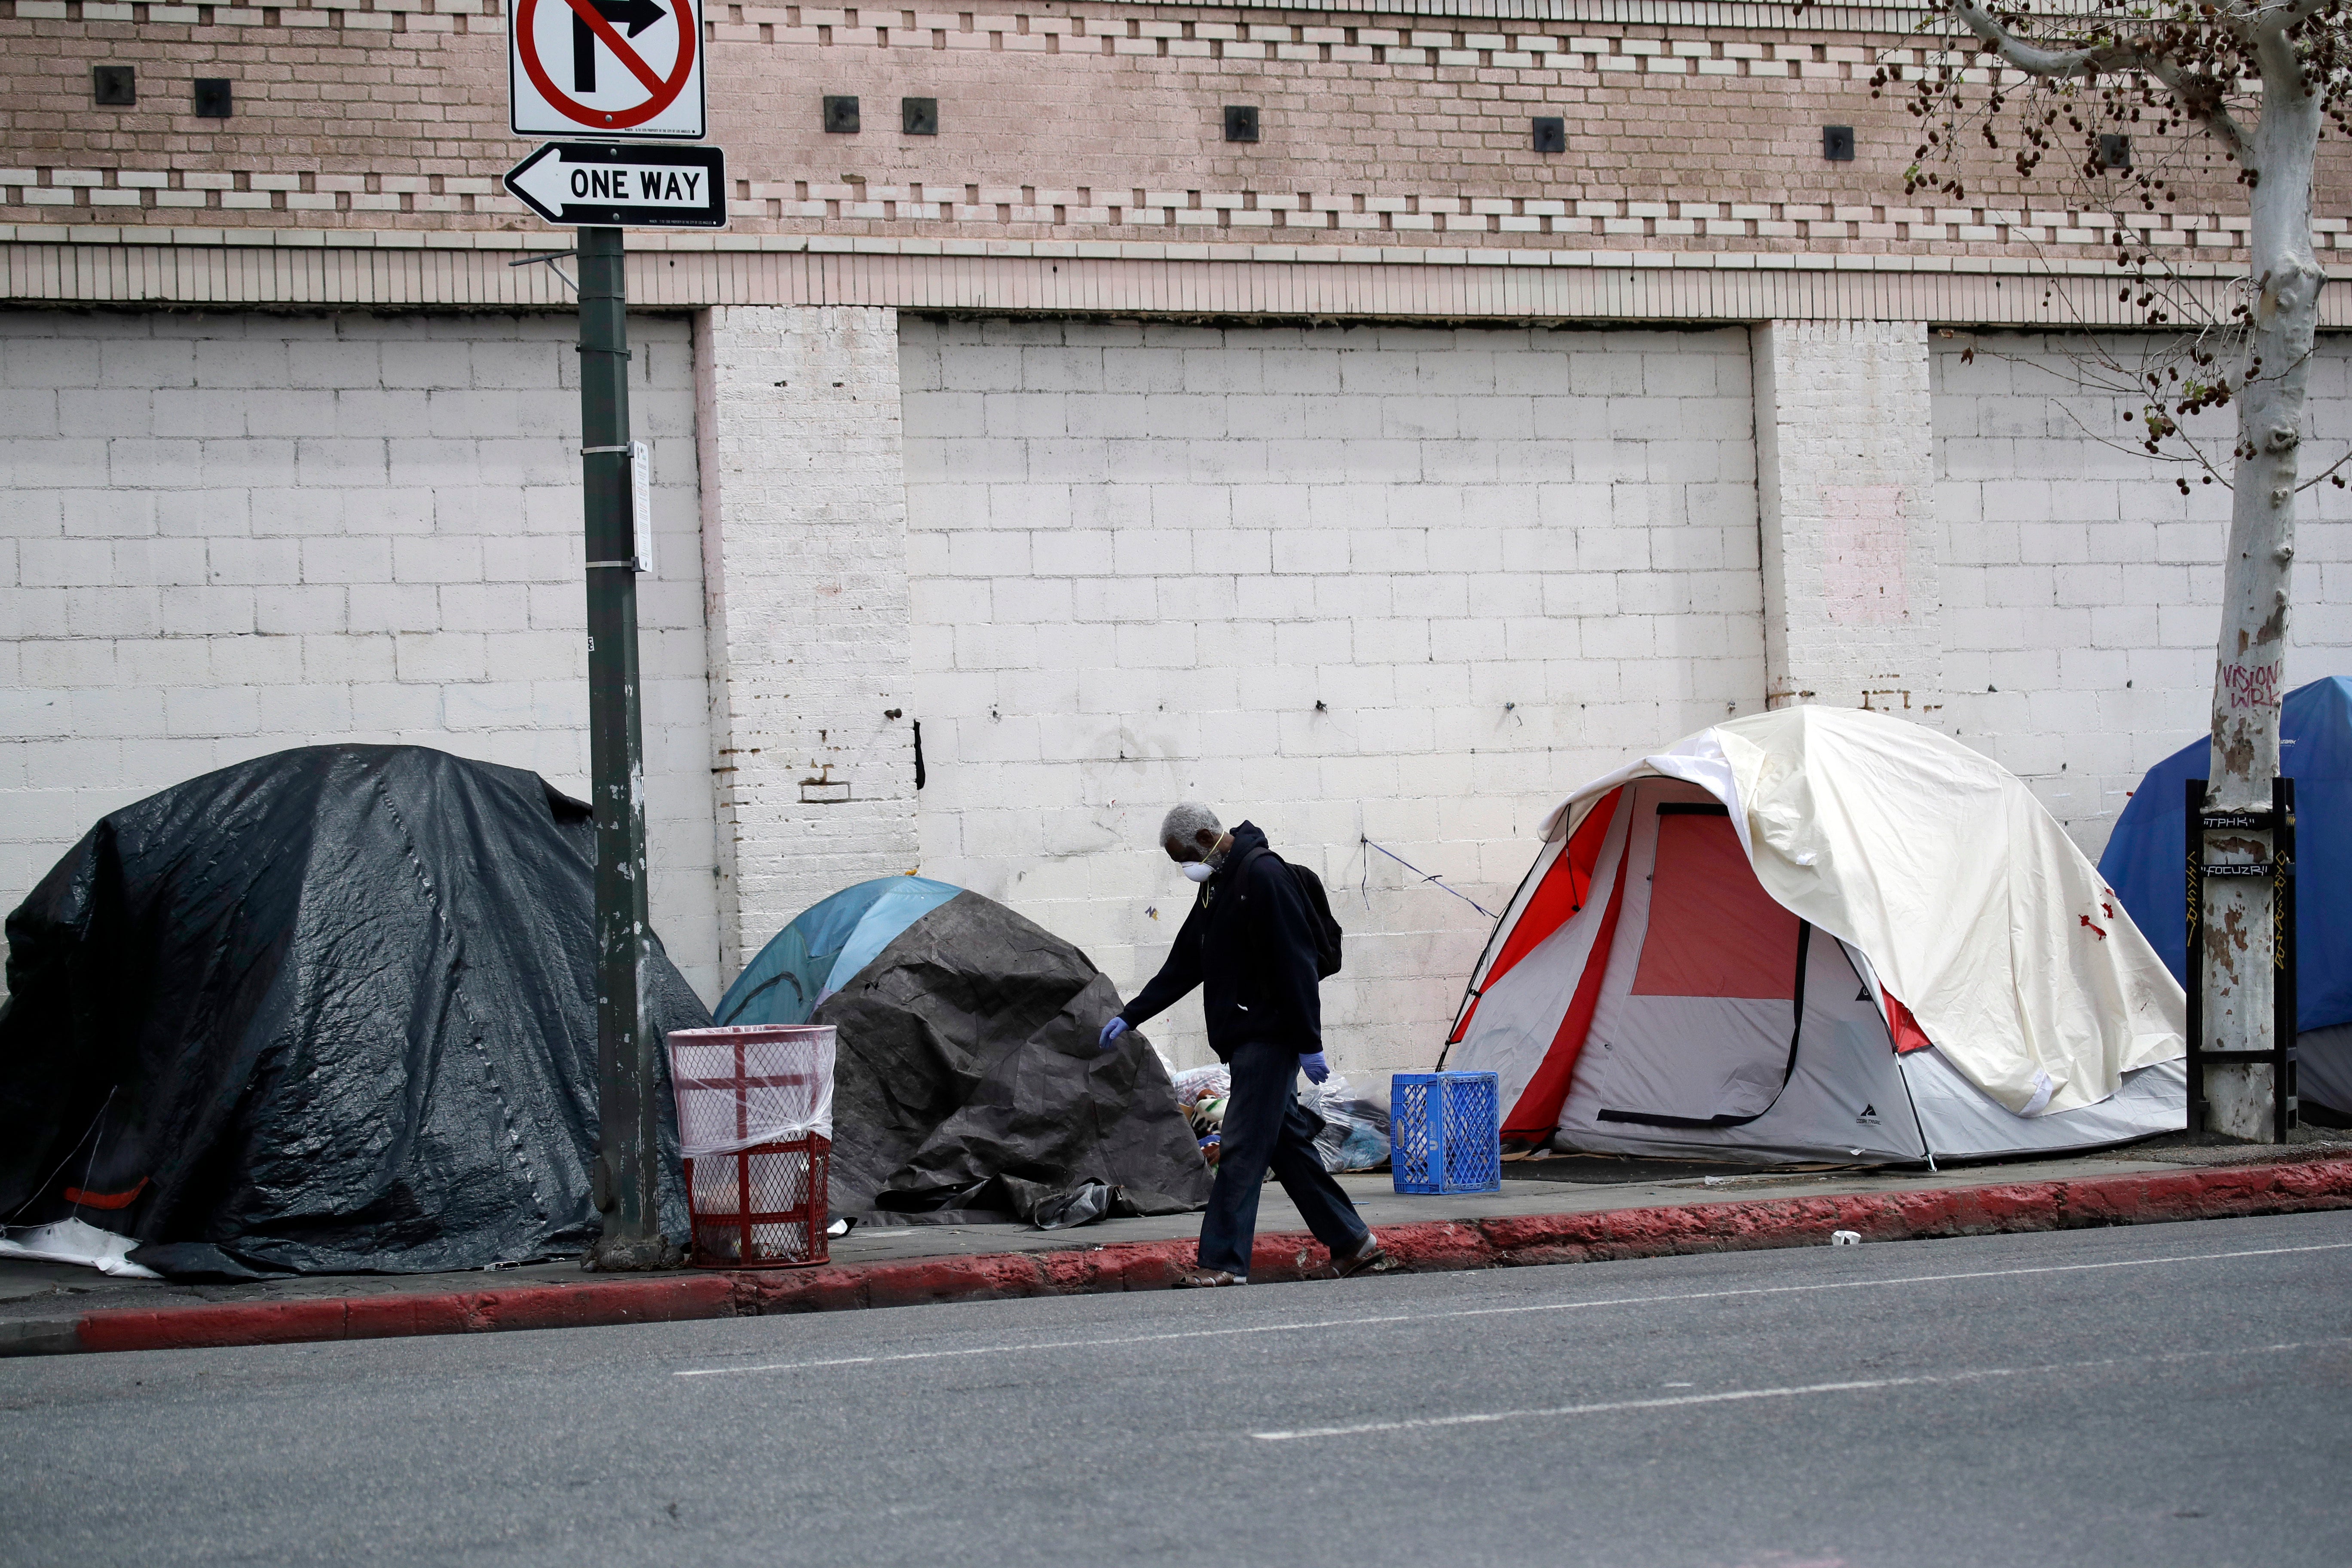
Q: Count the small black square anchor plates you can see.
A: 8